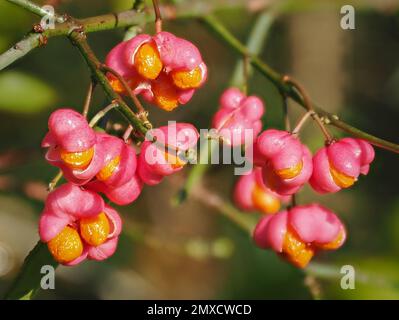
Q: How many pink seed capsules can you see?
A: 10